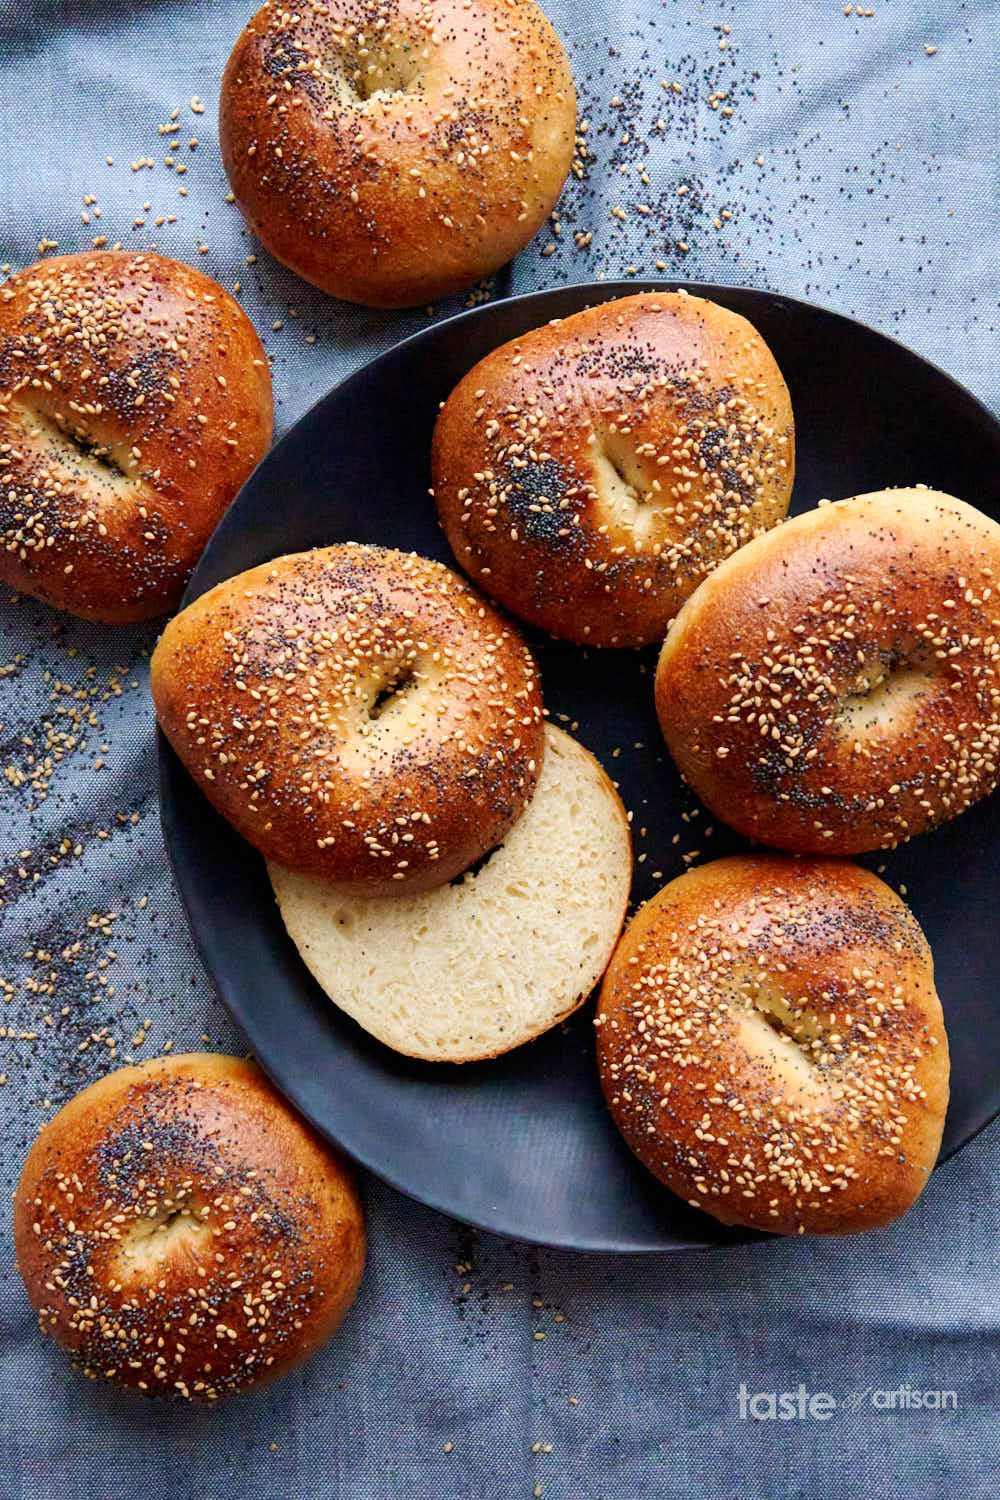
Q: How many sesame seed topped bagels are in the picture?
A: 7